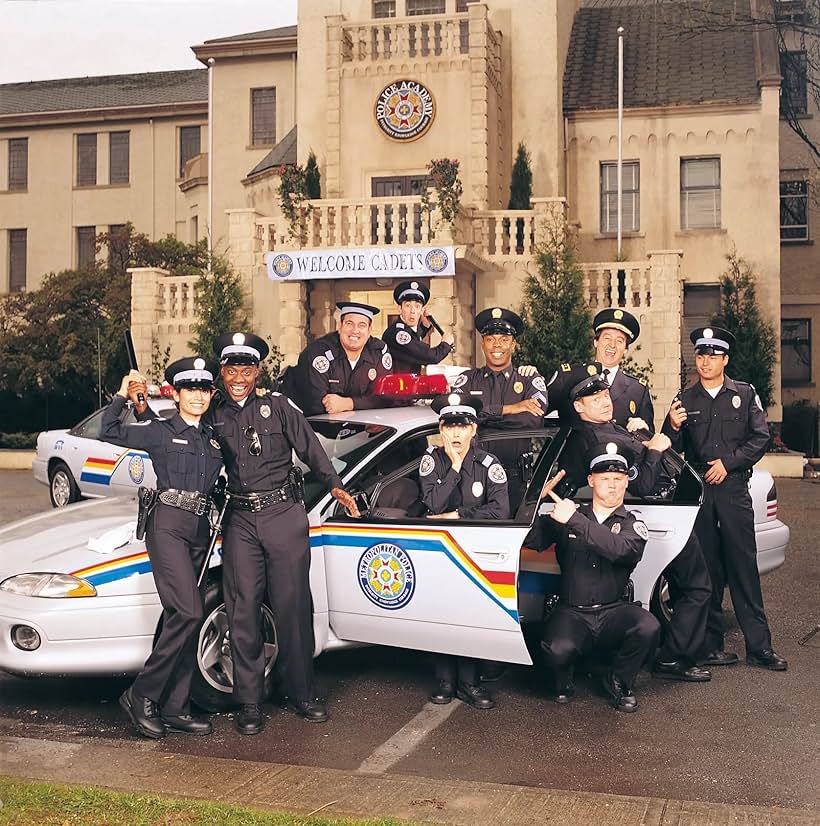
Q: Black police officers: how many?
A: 2